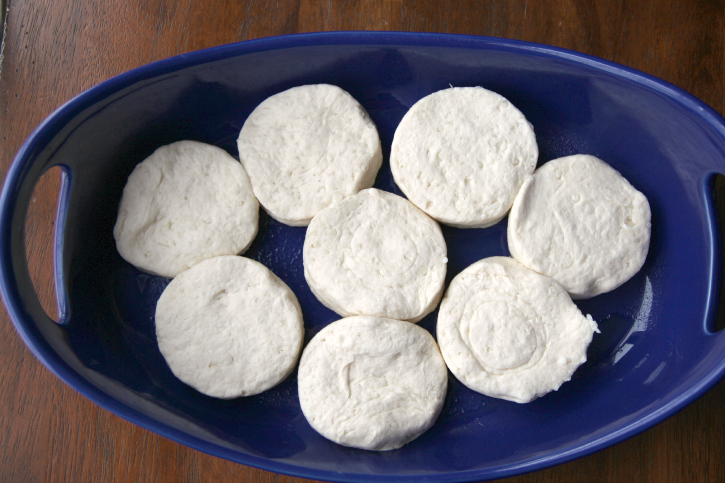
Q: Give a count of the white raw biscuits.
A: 8